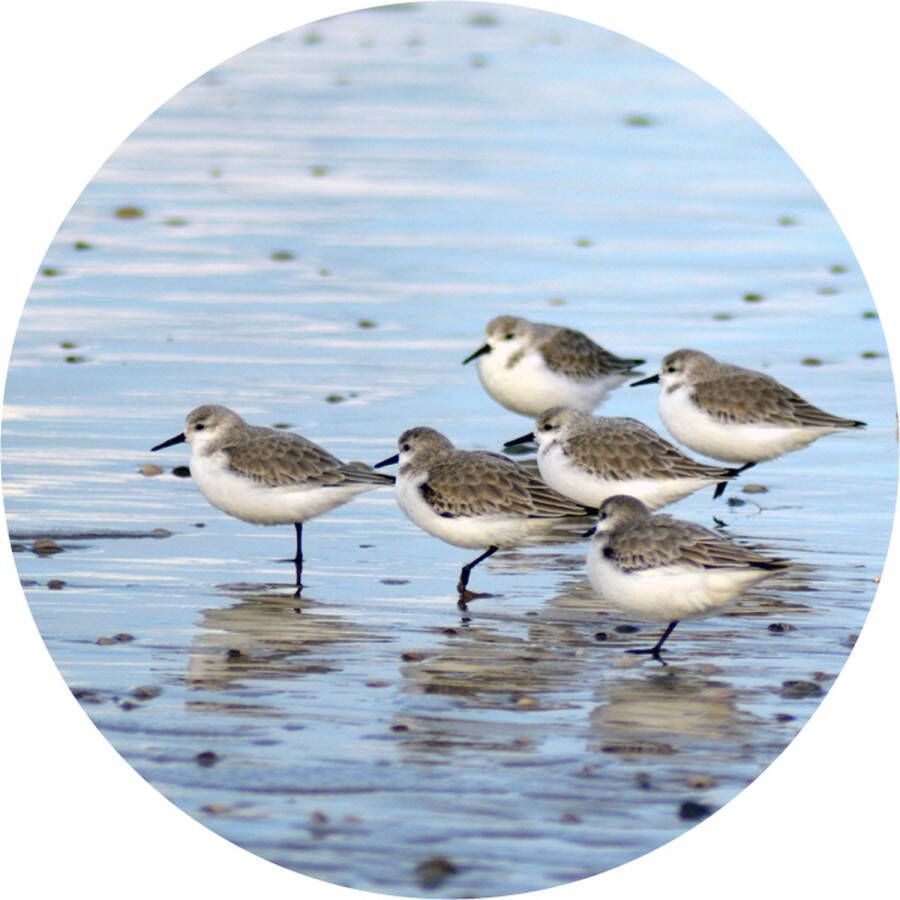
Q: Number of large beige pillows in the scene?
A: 0